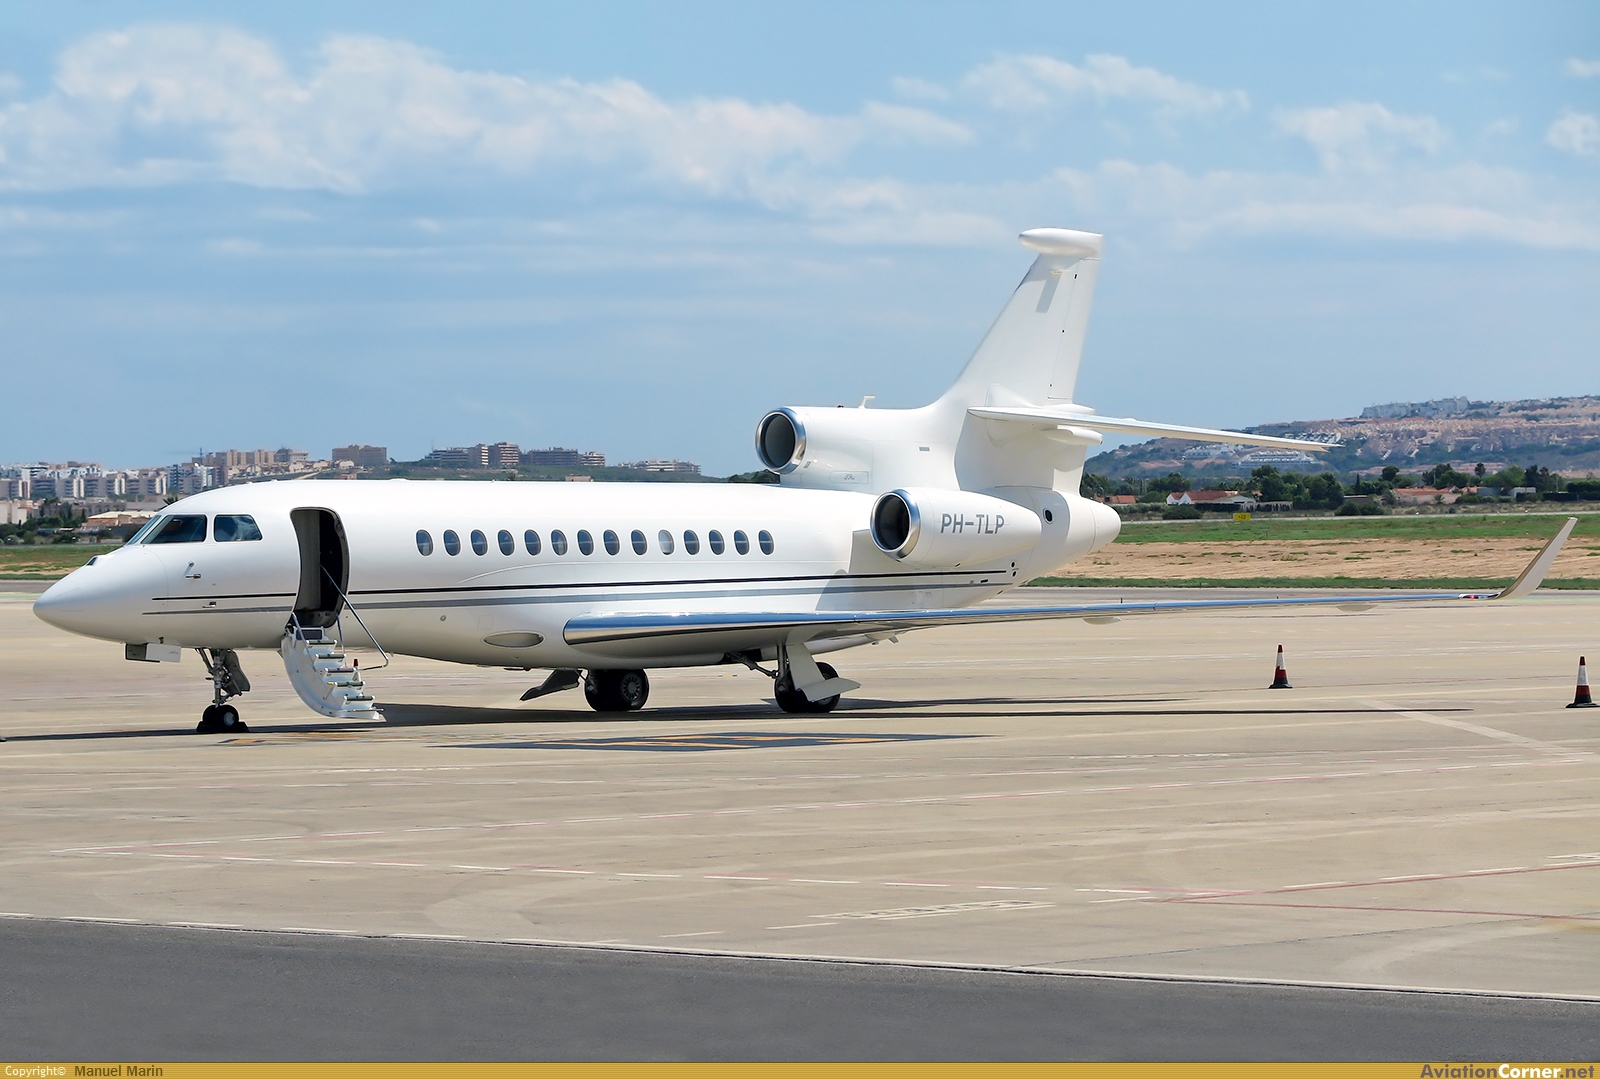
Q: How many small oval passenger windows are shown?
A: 14